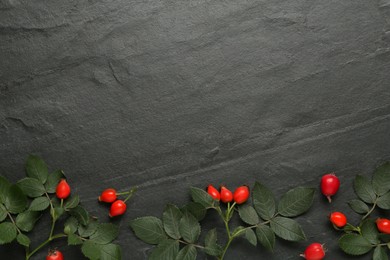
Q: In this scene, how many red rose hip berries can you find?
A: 11